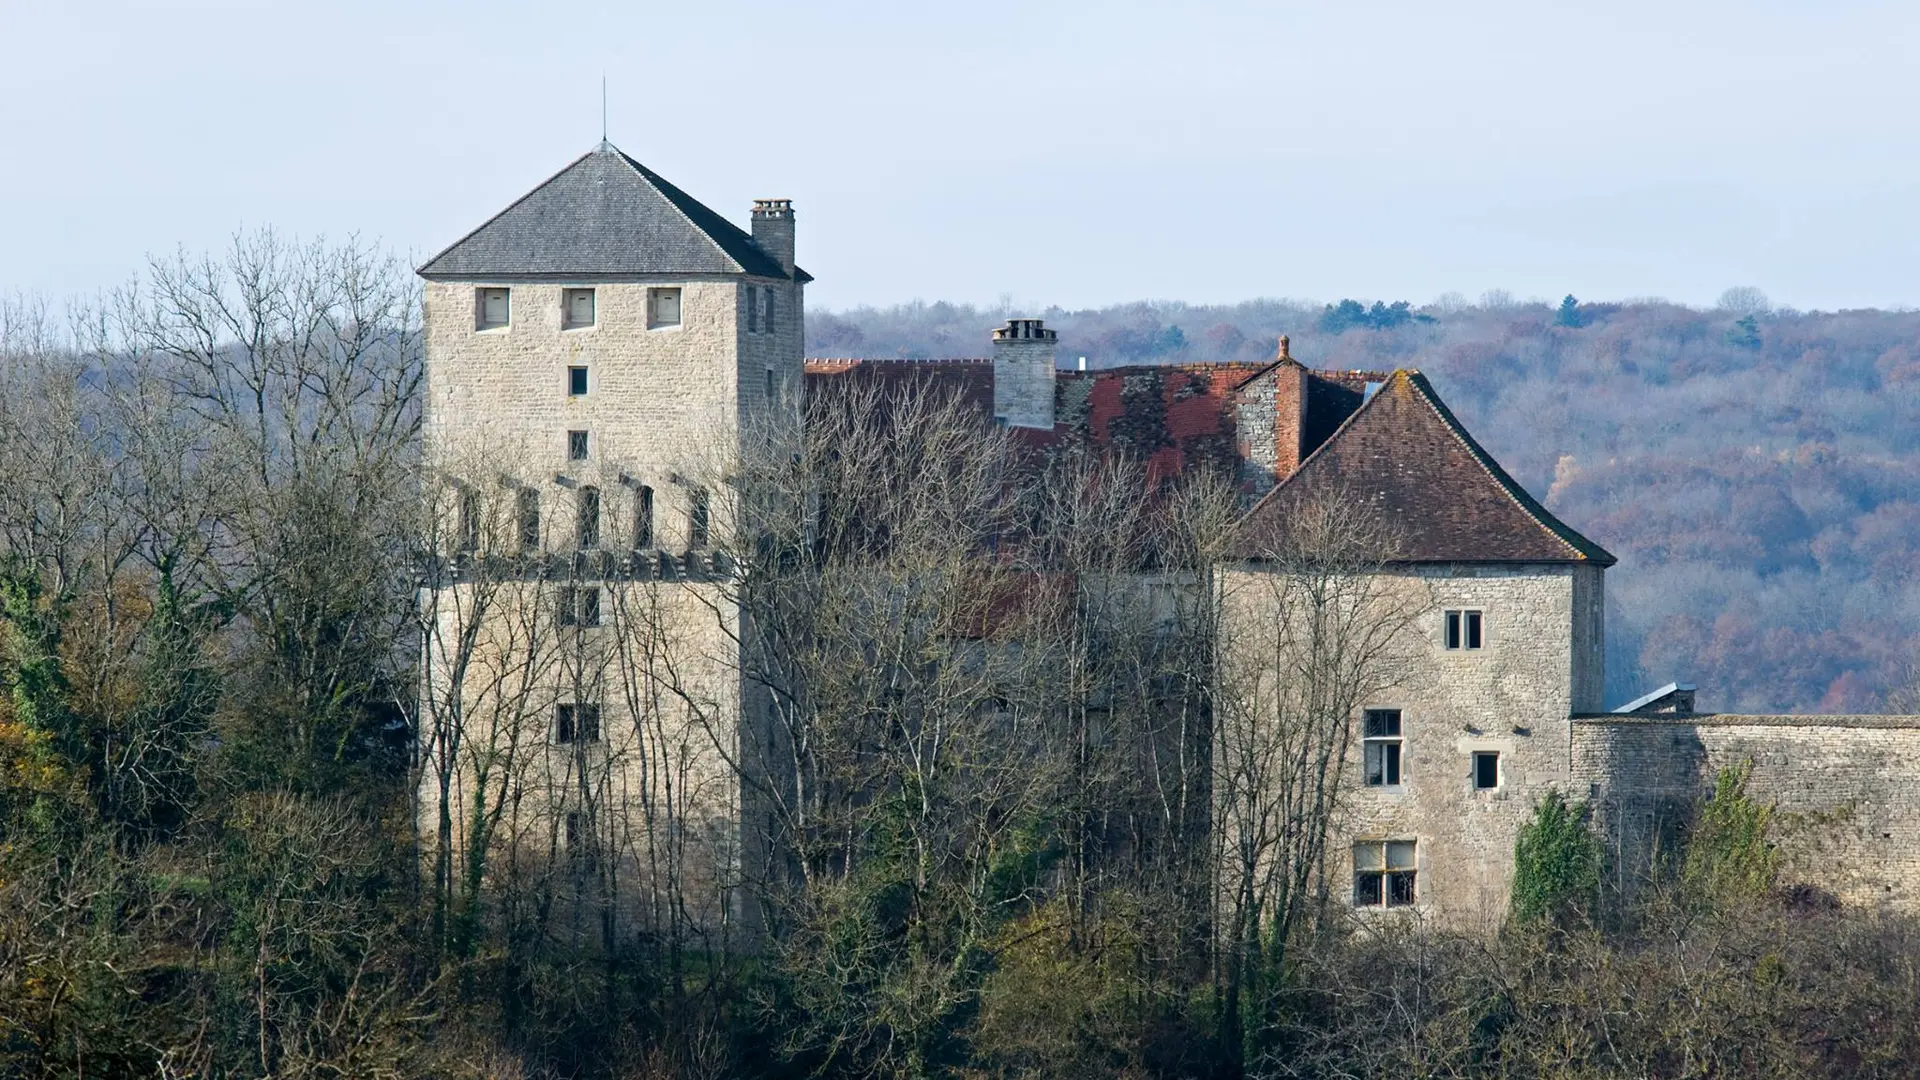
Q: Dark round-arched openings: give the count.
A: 5